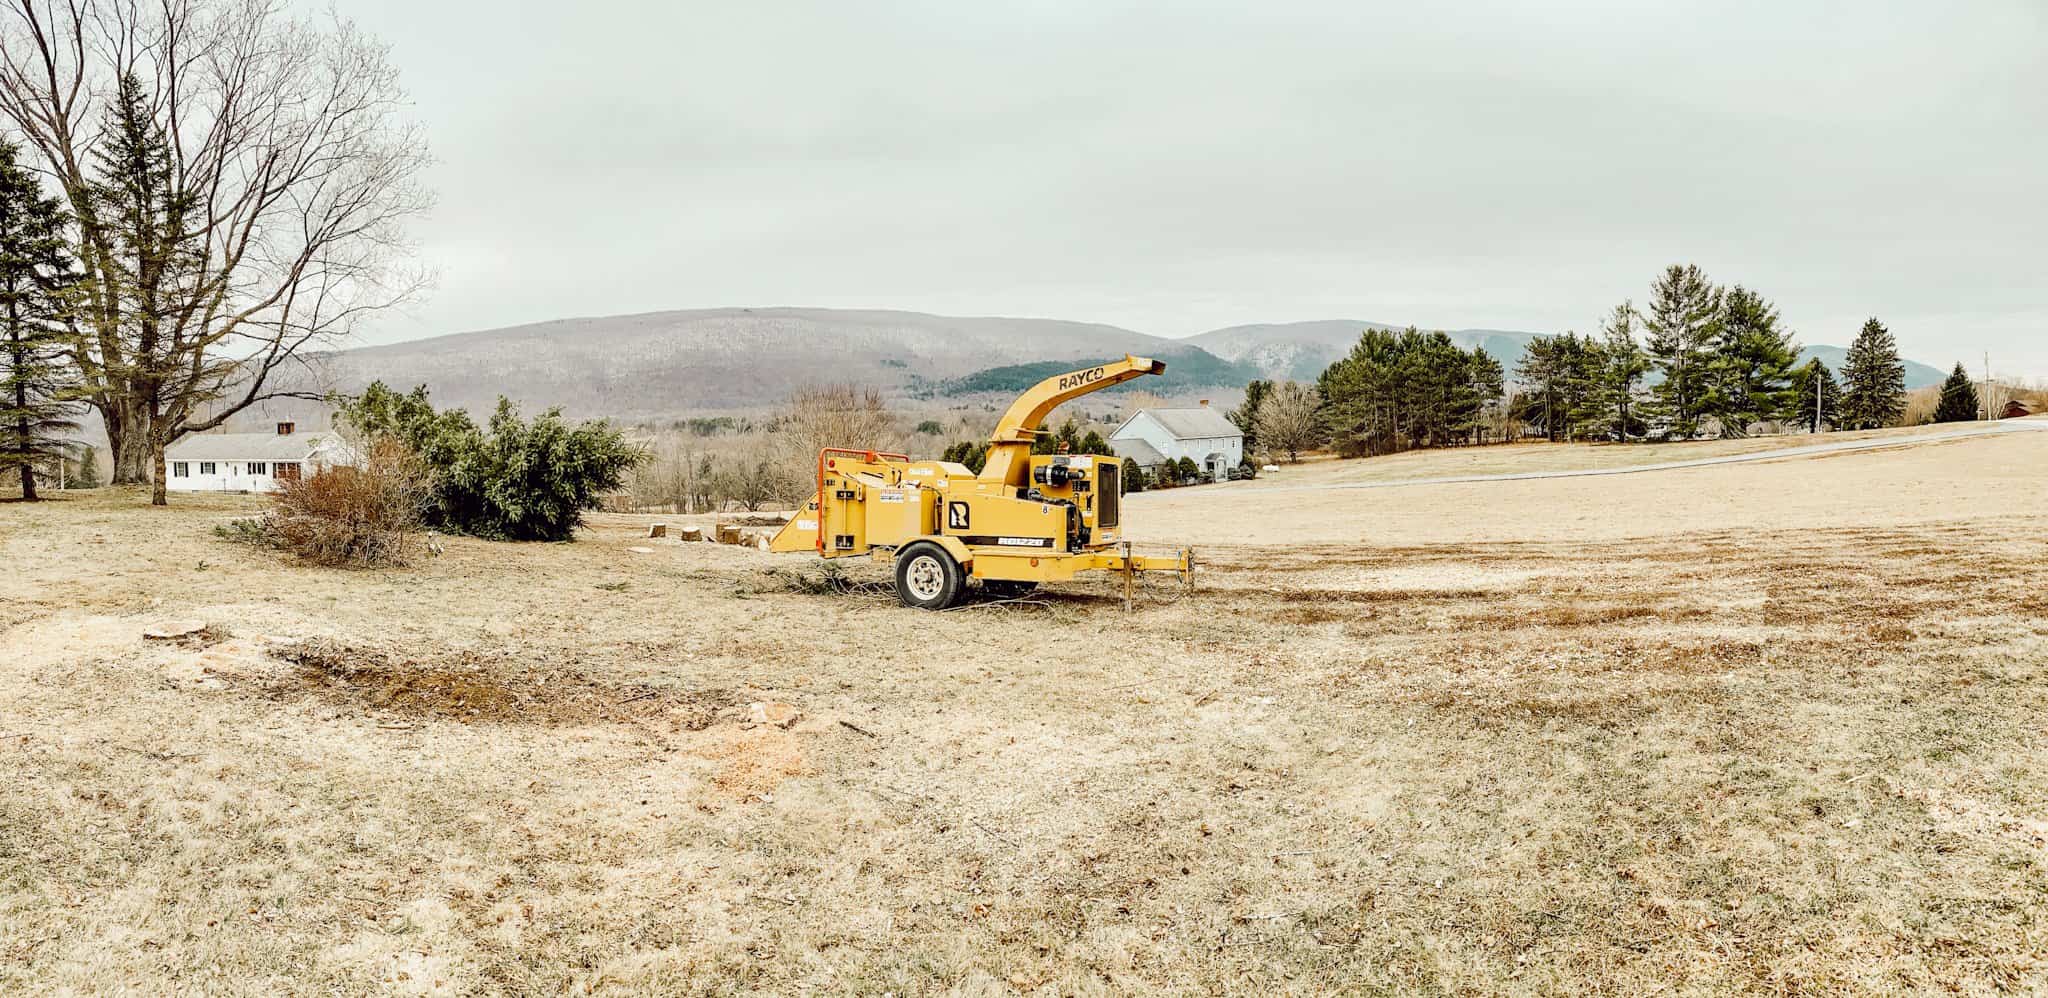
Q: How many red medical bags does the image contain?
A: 0